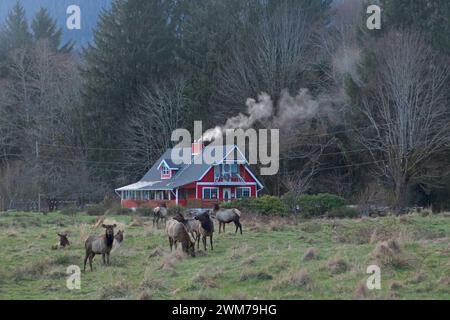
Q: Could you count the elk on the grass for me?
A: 8